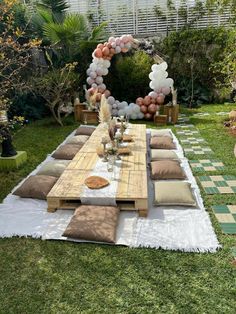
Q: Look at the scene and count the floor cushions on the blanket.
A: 11